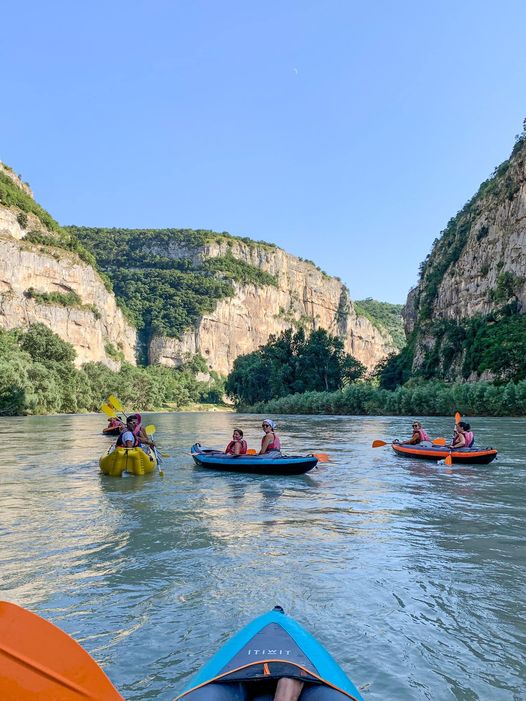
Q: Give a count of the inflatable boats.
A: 5